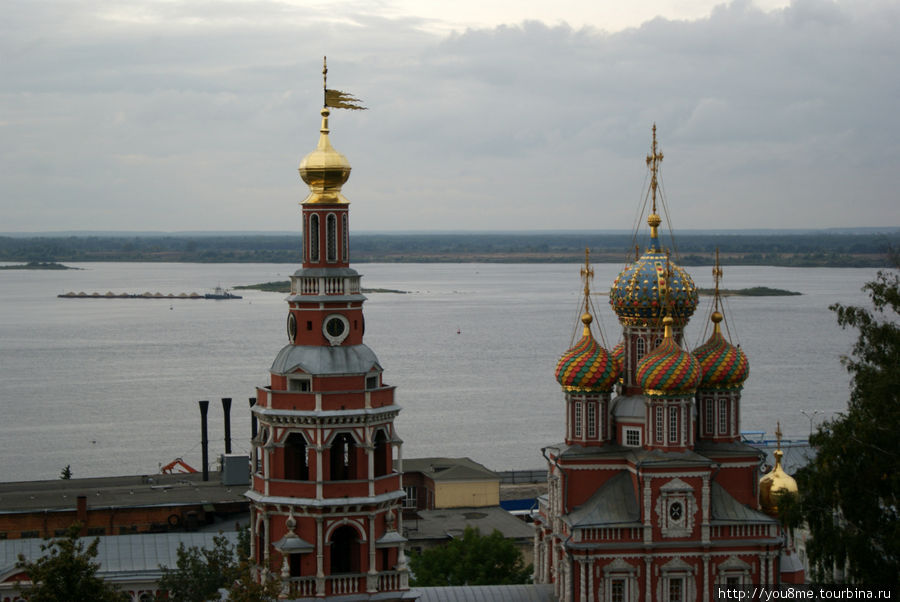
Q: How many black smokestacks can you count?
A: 3